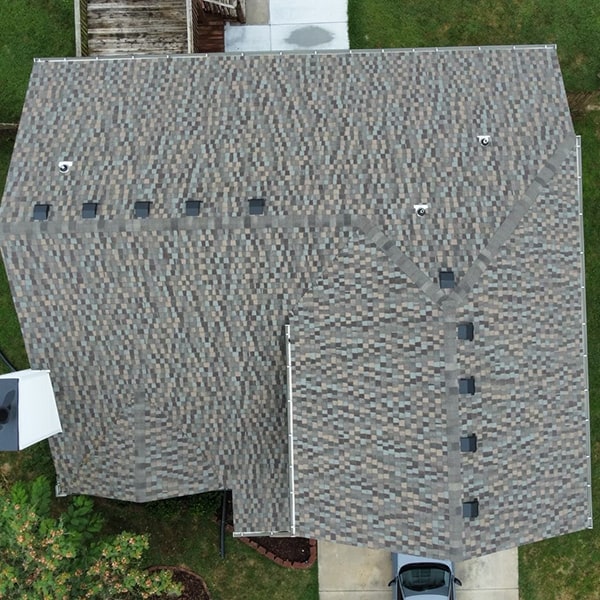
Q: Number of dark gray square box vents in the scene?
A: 10